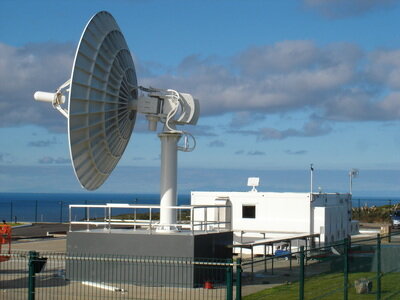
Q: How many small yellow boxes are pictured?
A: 0